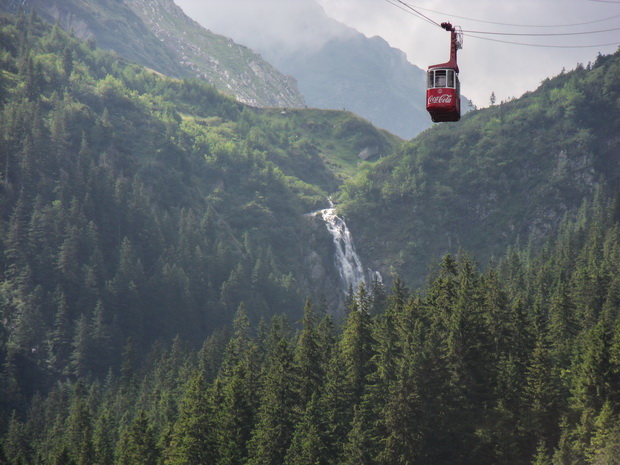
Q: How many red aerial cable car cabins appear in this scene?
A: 1